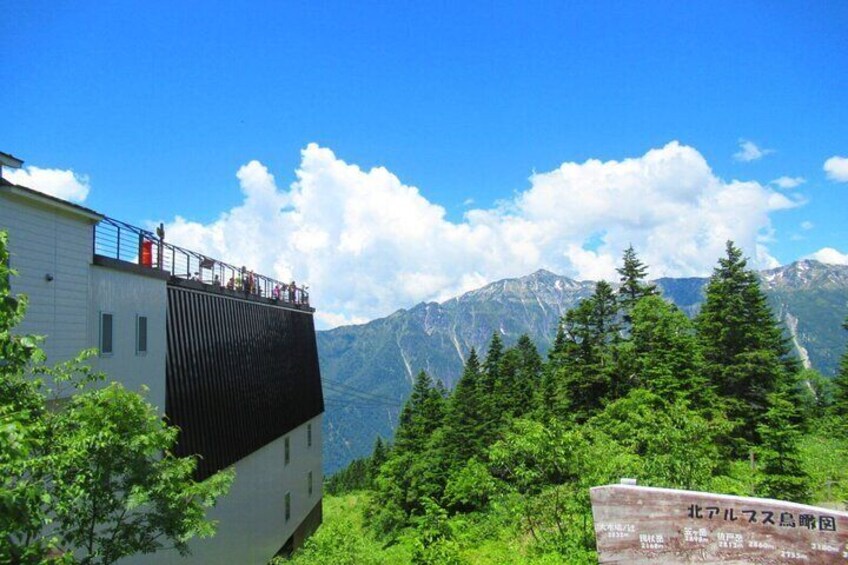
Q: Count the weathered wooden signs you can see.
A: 1